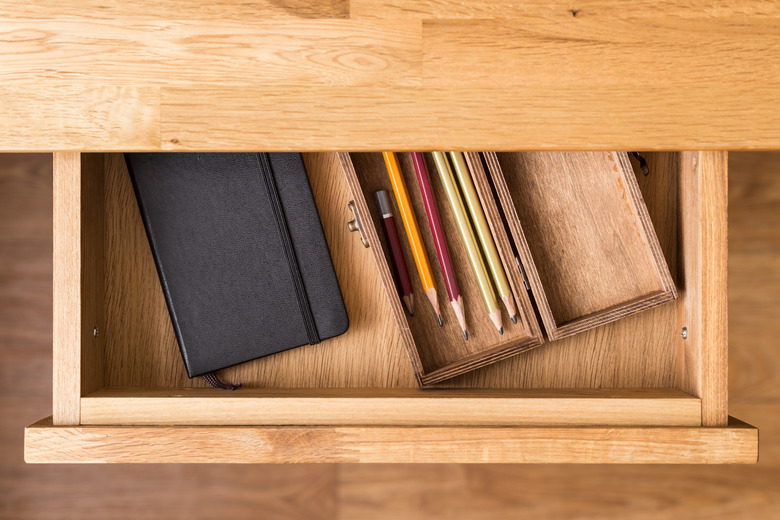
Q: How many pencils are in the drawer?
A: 5